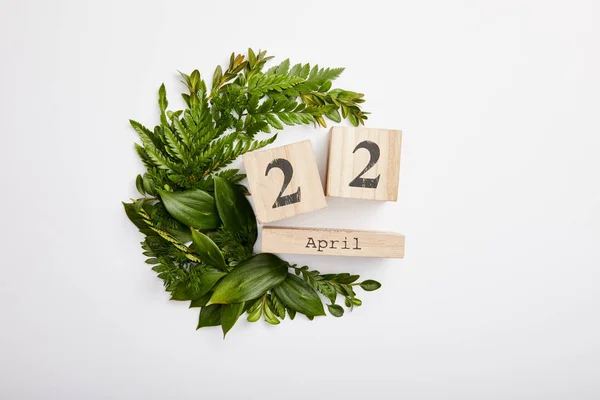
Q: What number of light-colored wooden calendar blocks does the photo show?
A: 3